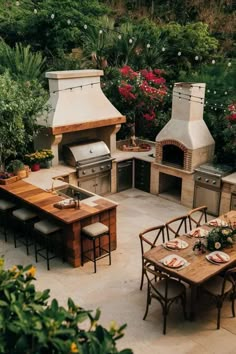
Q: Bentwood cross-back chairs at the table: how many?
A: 5